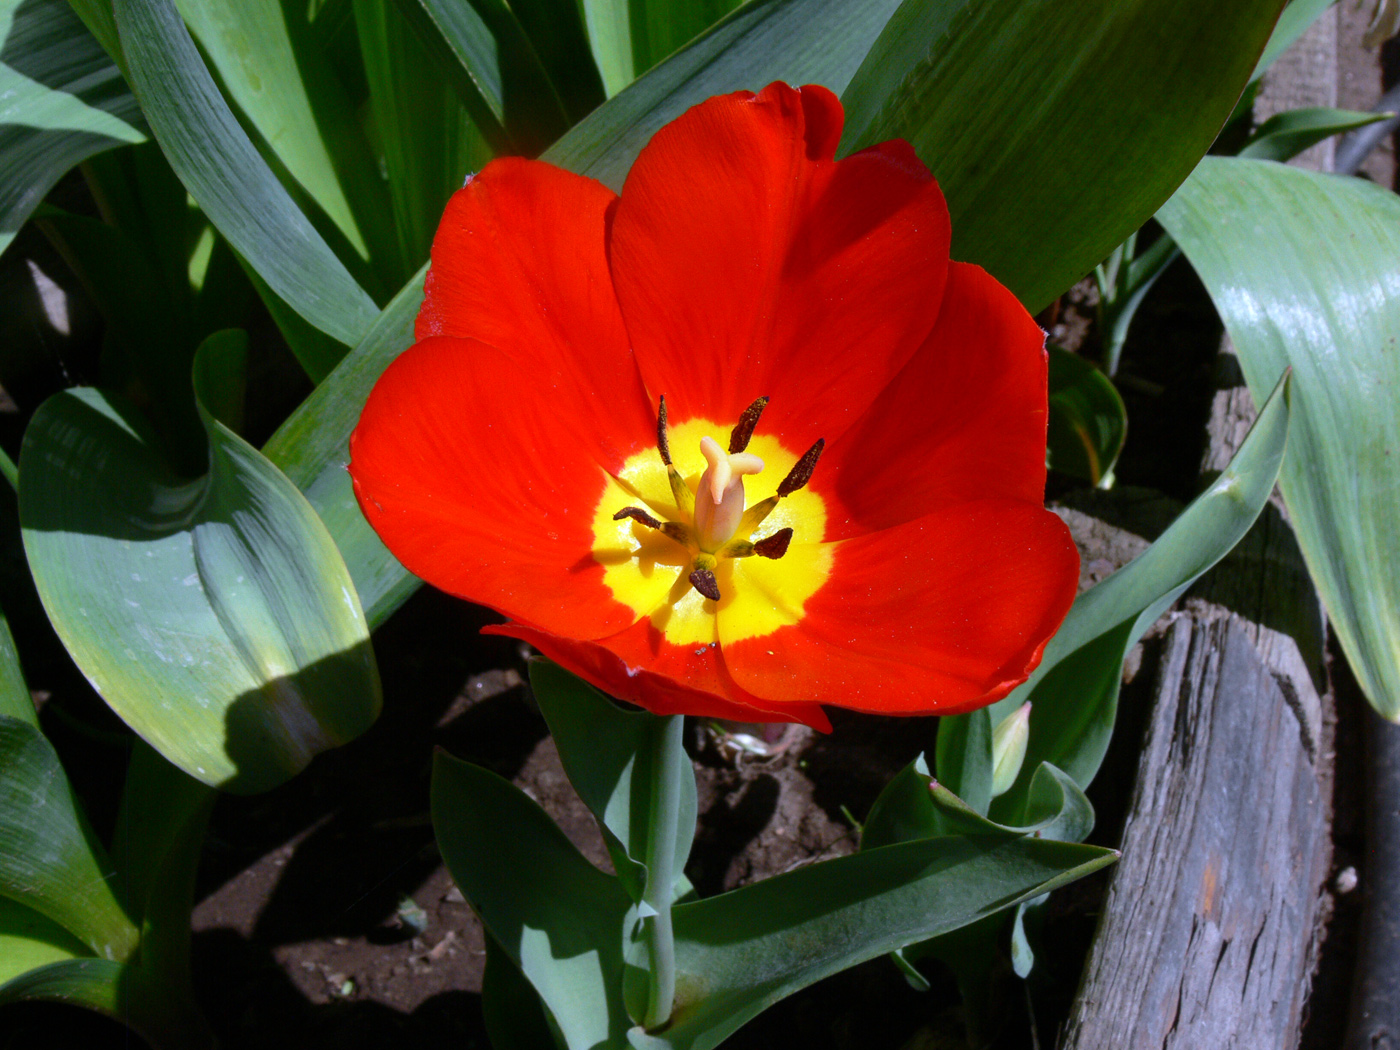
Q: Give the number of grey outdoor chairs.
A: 0